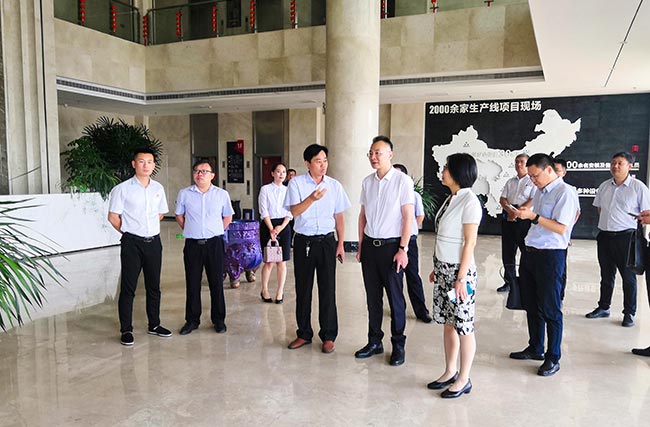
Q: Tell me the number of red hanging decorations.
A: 10